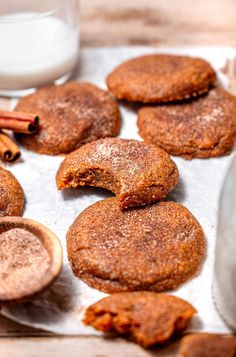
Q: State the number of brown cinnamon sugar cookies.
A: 8